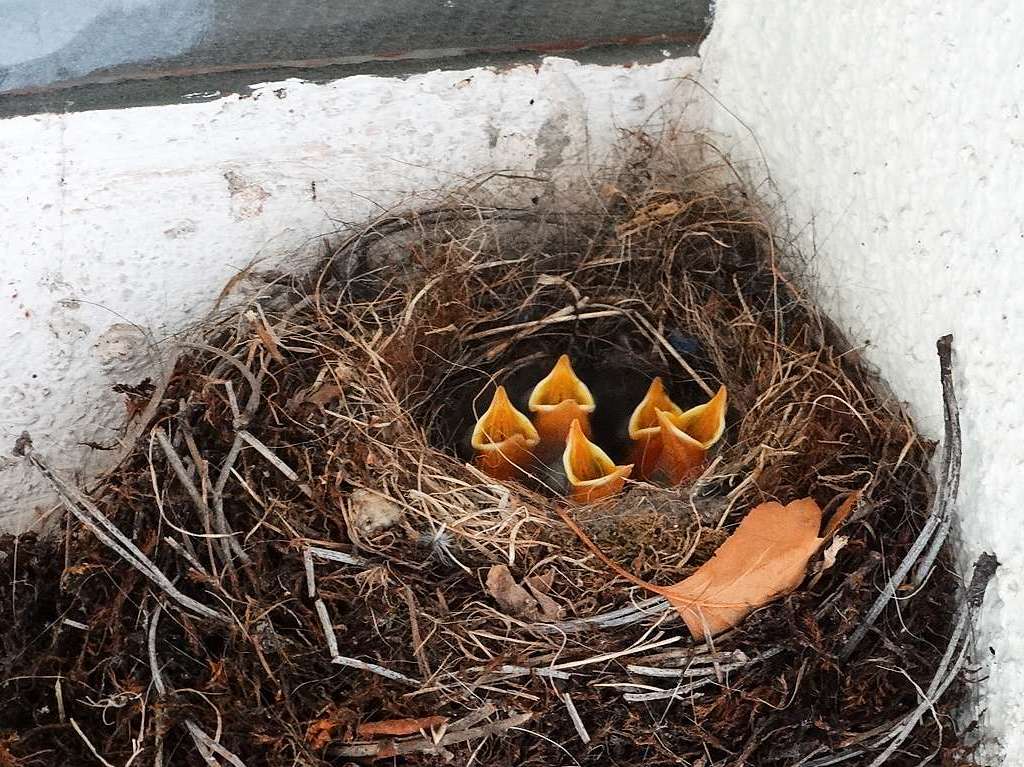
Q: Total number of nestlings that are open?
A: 5